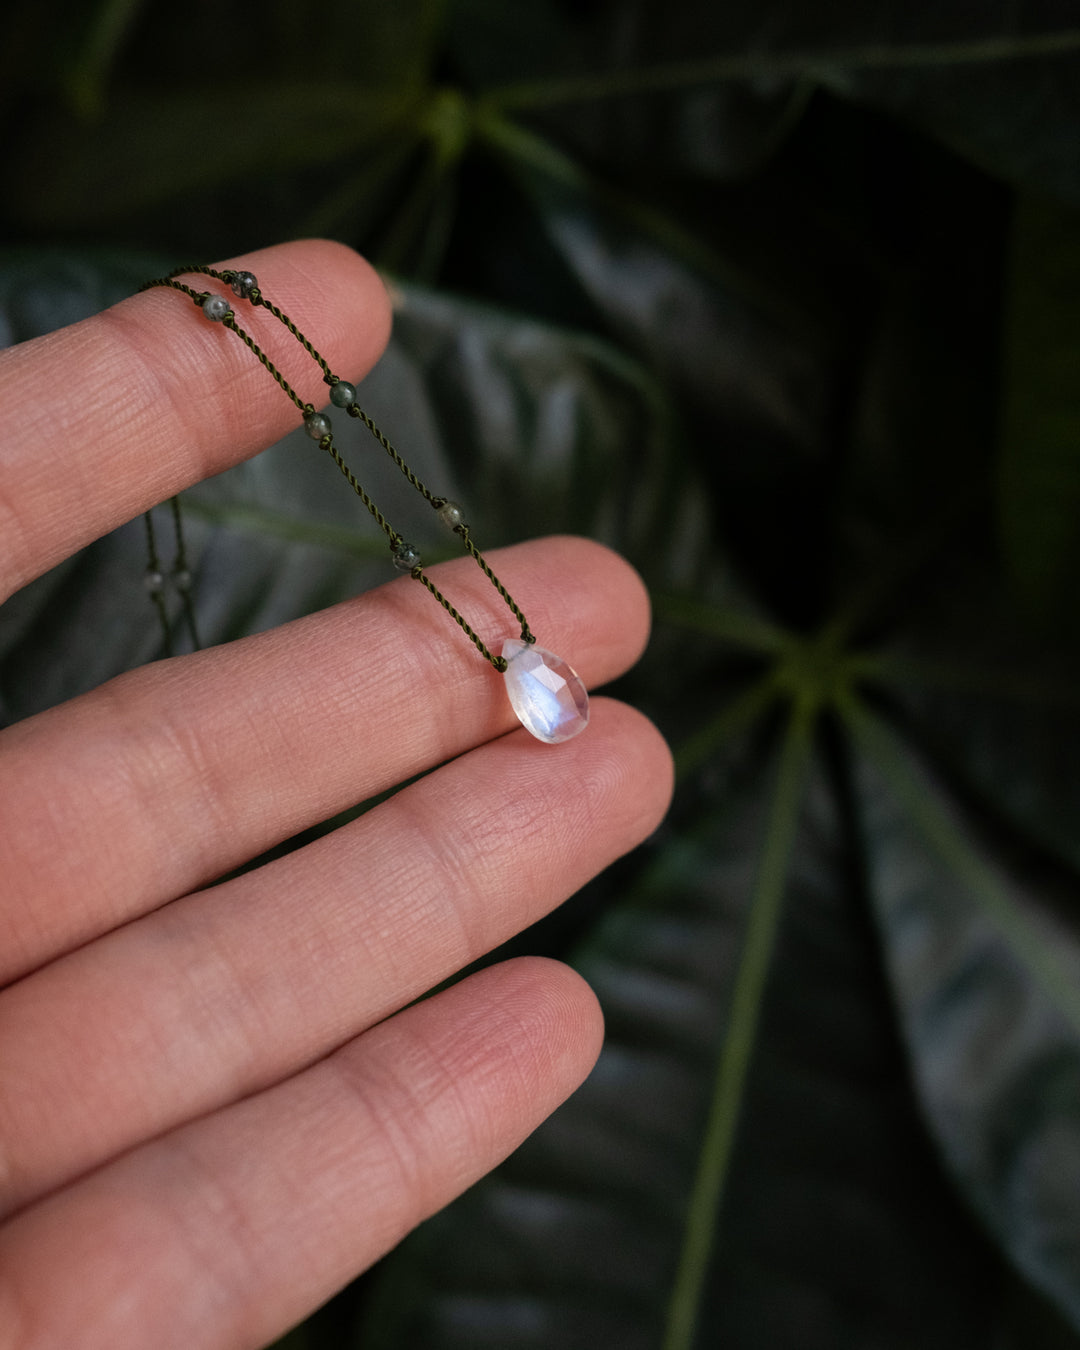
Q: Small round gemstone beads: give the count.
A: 8